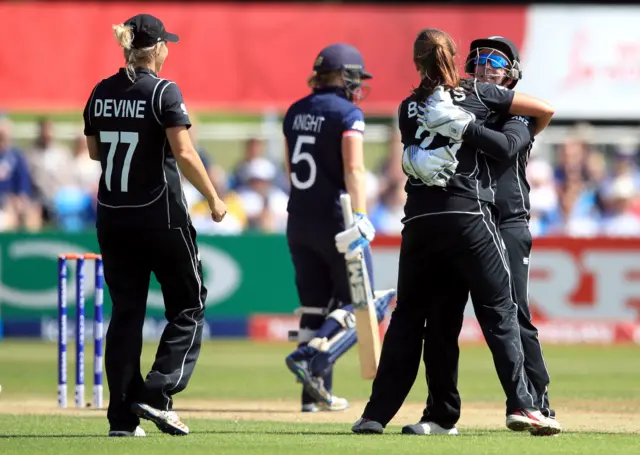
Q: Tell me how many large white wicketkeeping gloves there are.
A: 2